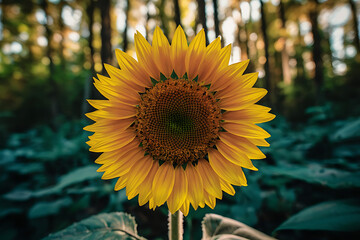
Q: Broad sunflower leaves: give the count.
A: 2